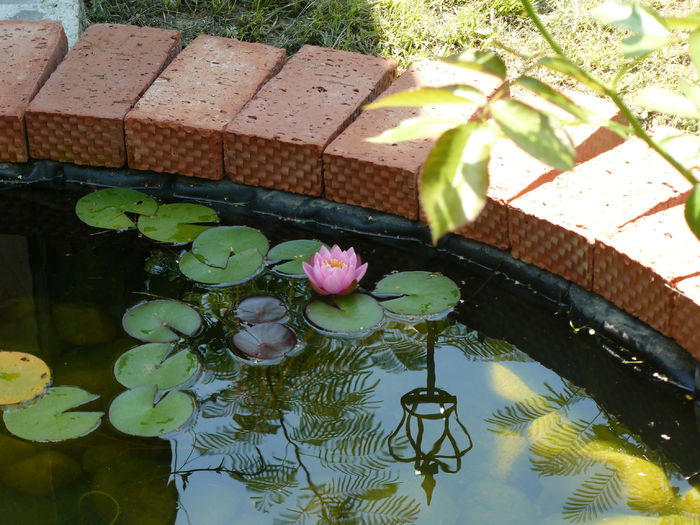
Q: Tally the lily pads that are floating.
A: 14